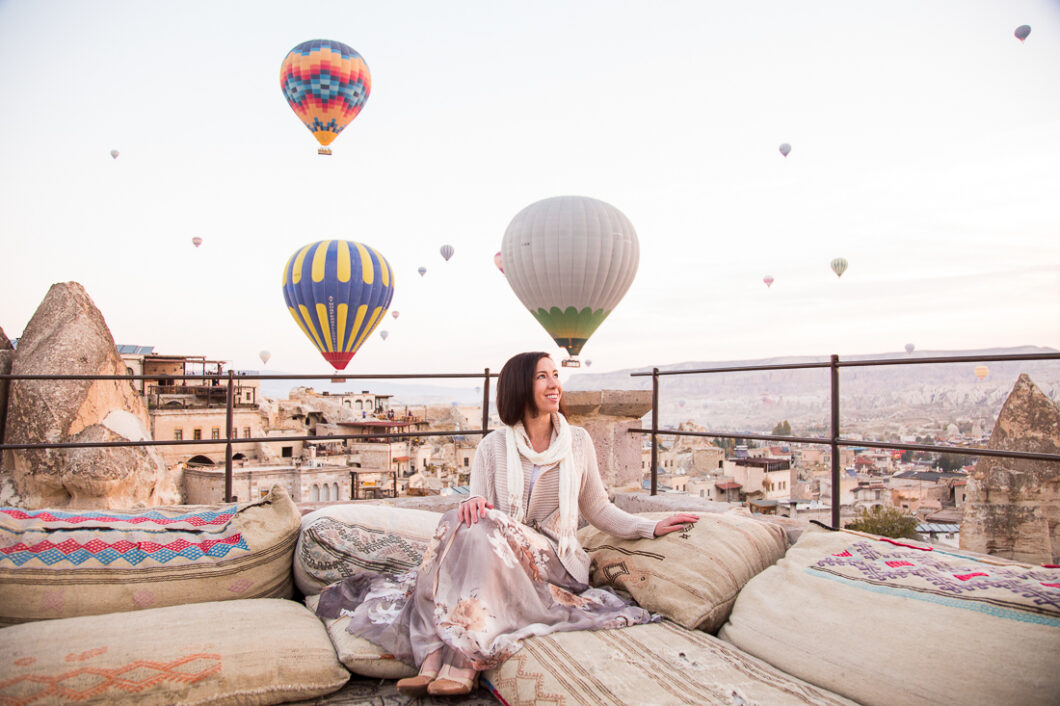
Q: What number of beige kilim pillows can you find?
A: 7